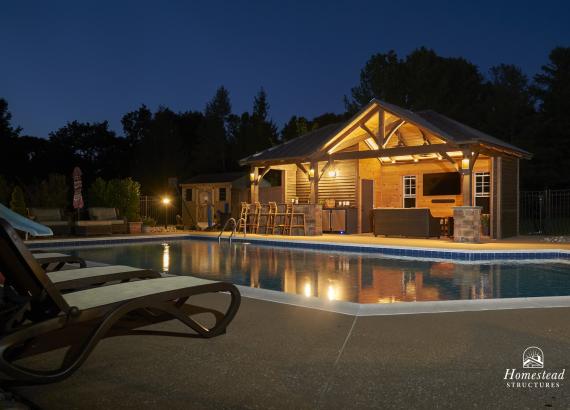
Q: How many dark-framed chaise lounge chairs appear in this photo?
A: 3